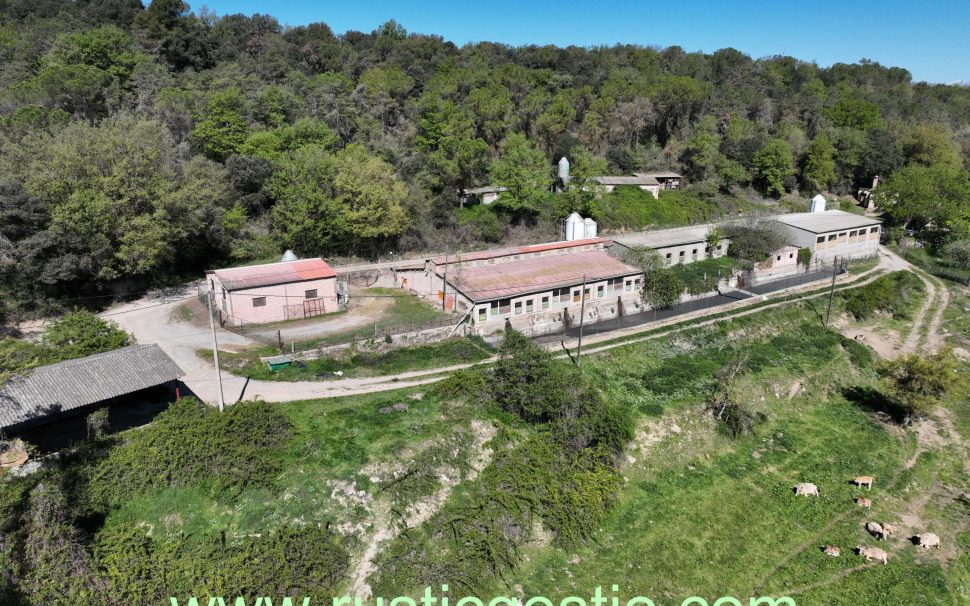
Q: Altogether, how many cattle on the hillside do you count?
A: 8